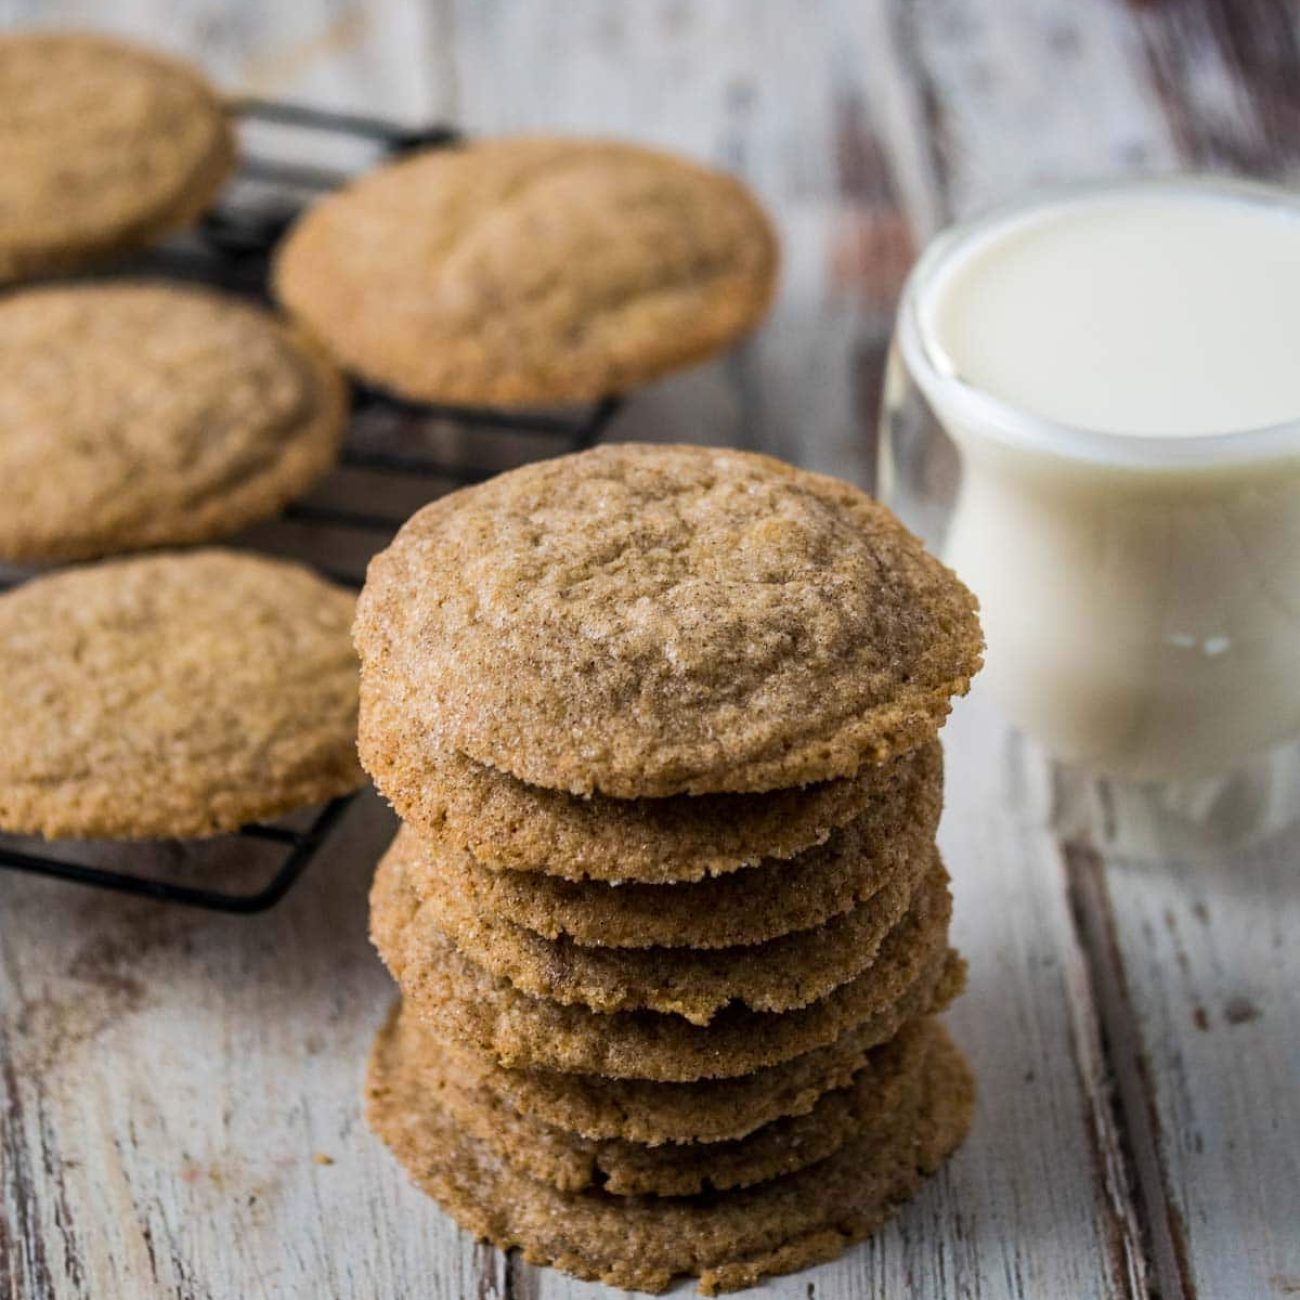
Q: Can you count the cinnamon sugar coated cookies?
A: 12